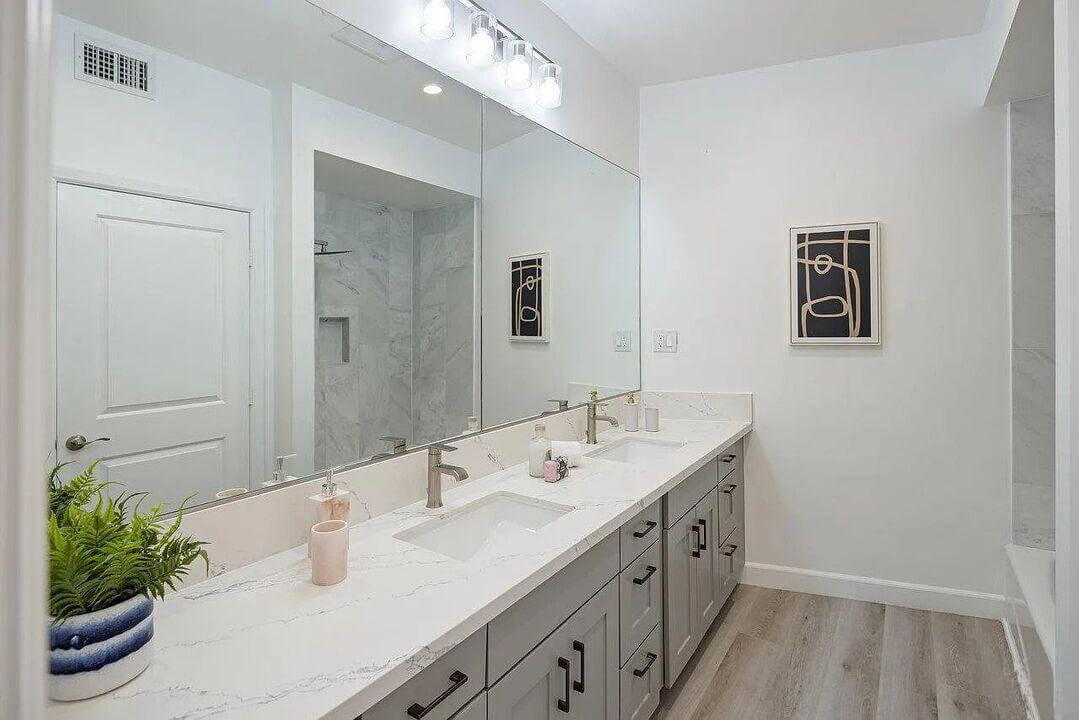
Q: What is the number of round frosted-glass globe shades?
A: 0